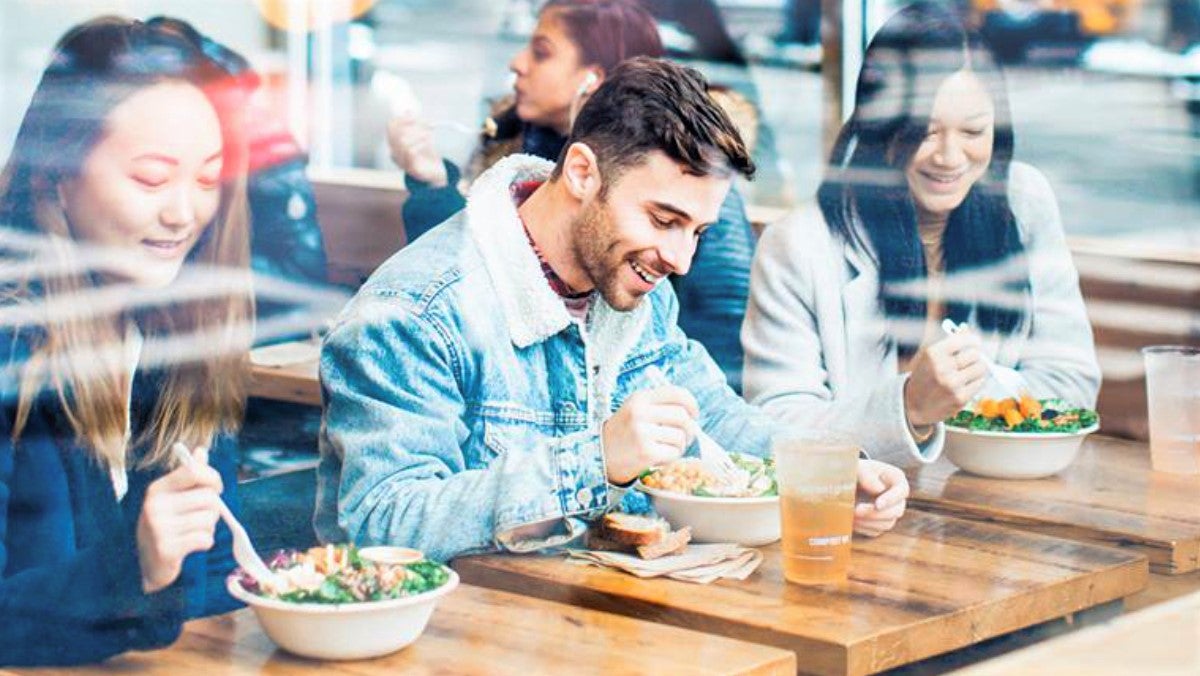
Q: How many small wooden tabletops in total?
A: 3